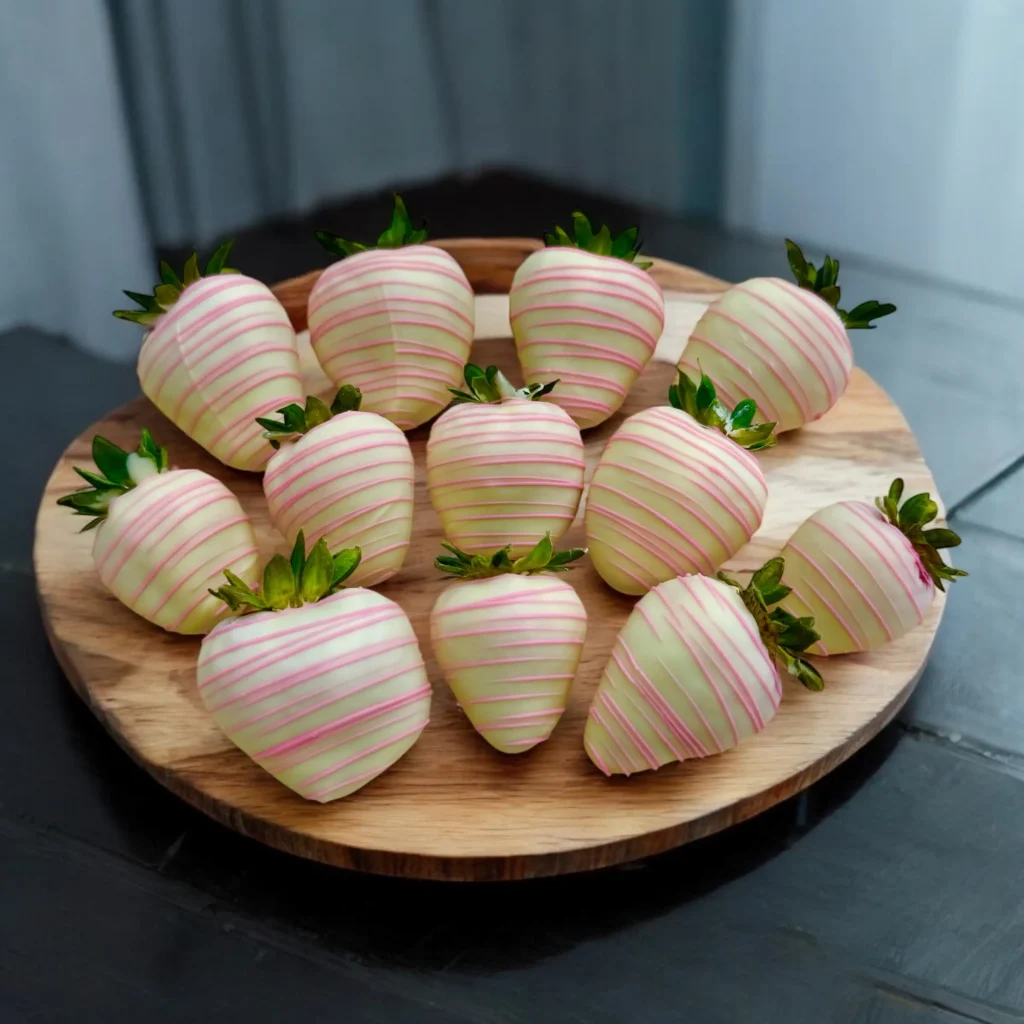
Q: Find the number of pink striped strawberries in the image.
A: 12